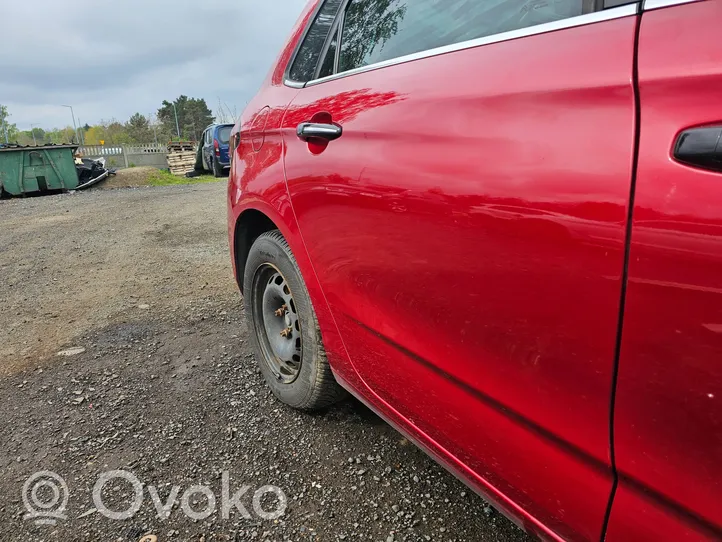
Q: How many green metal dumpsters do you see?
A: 1